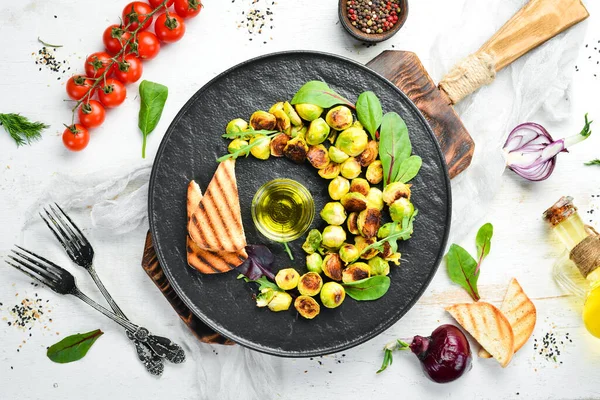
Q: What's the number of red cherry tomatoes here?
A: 12